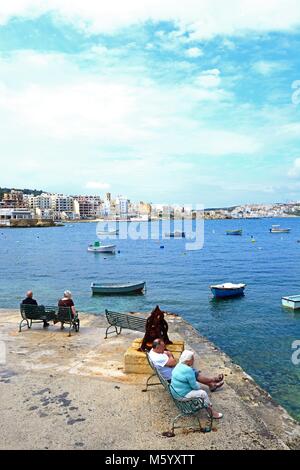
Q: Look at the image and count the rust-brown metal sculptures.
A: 1